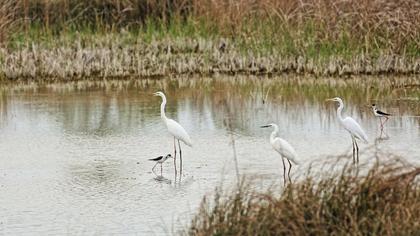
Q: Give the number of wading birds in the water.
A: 5